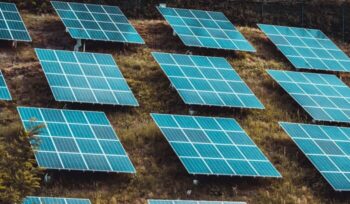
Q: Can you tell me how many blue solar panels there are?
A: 13